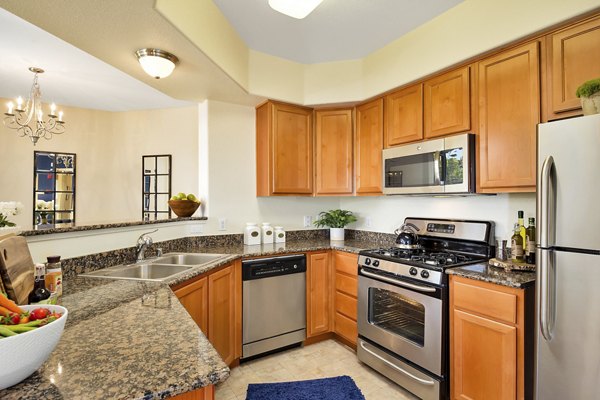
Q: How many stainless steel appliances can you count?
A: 4